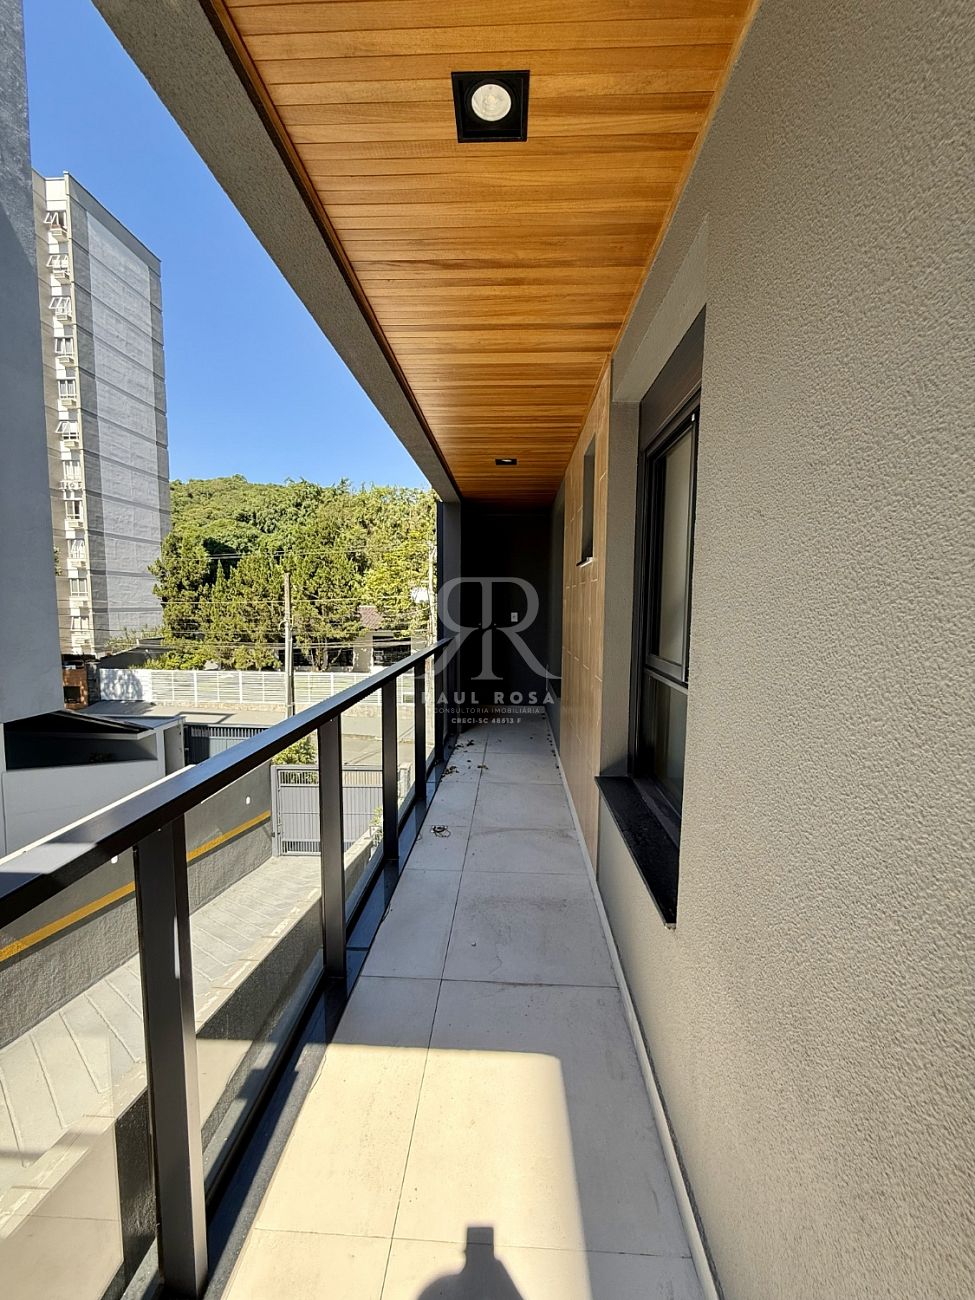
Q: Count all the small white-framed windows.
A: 11